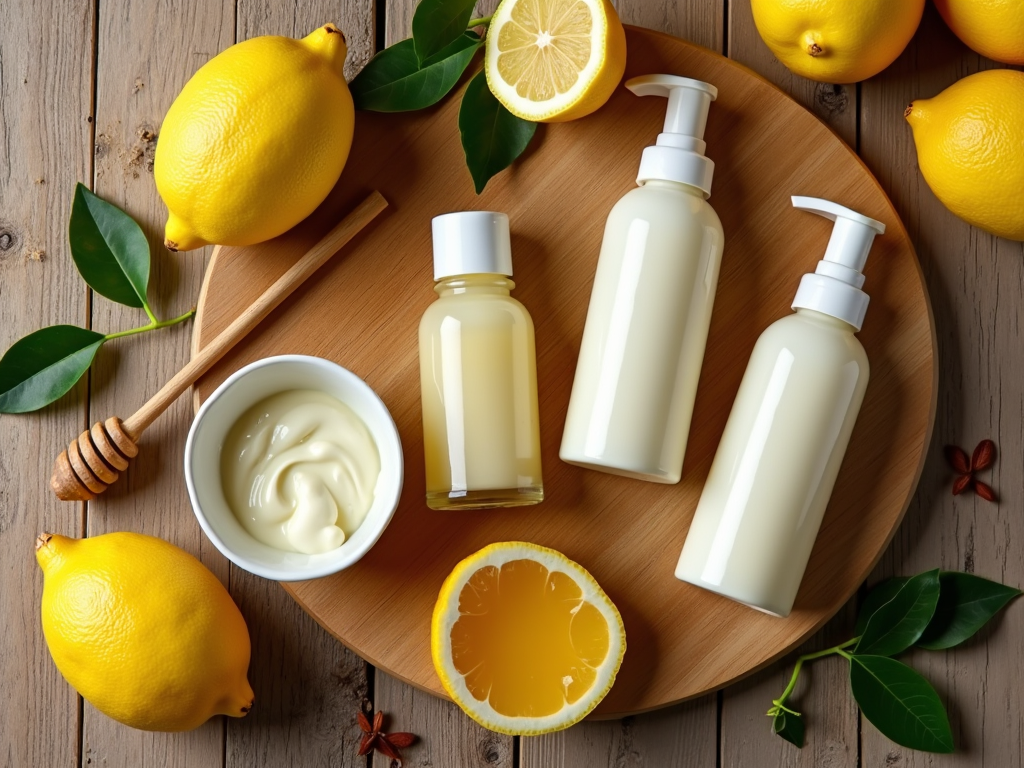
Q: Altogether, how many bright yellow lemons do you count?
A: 5